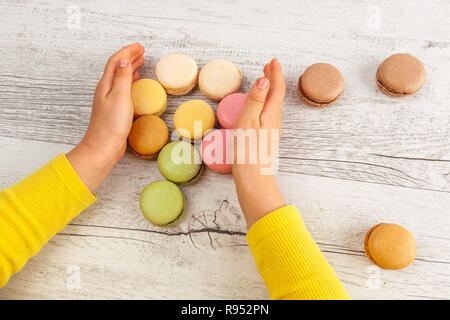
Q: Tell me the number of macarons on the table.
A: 12